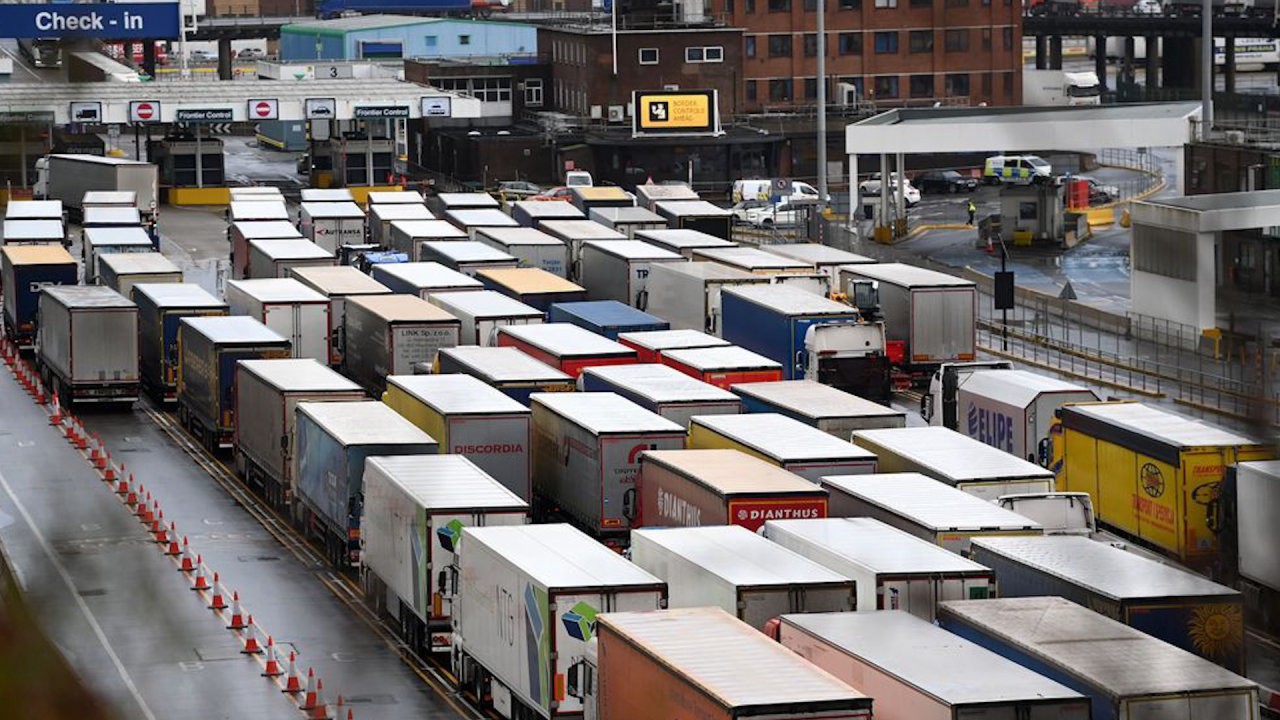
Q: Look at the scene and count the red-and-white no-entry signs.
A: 2